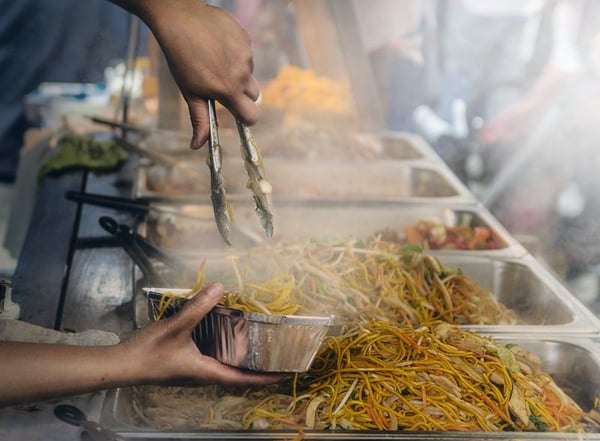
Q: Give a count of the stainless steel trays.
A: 5